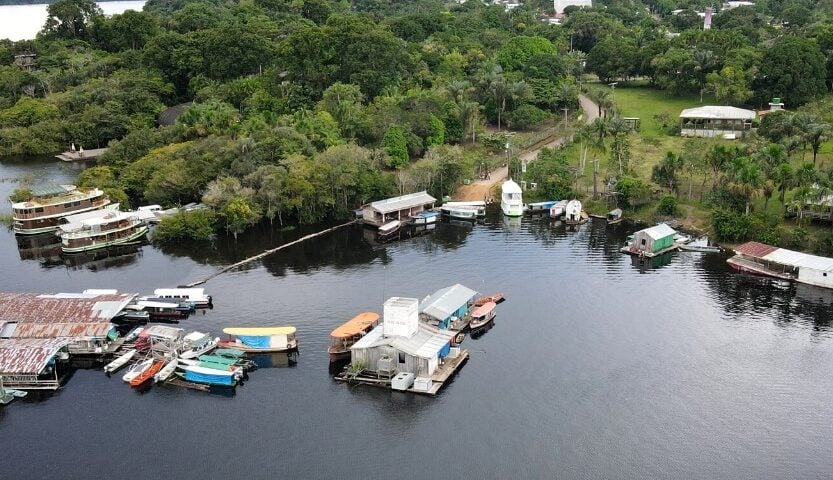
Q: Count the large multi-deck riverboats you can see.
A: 2